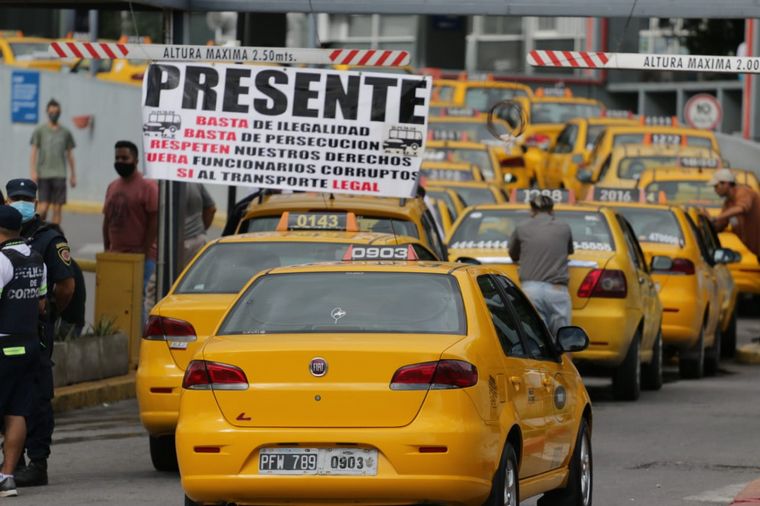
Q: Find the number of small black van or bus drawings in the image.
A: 2